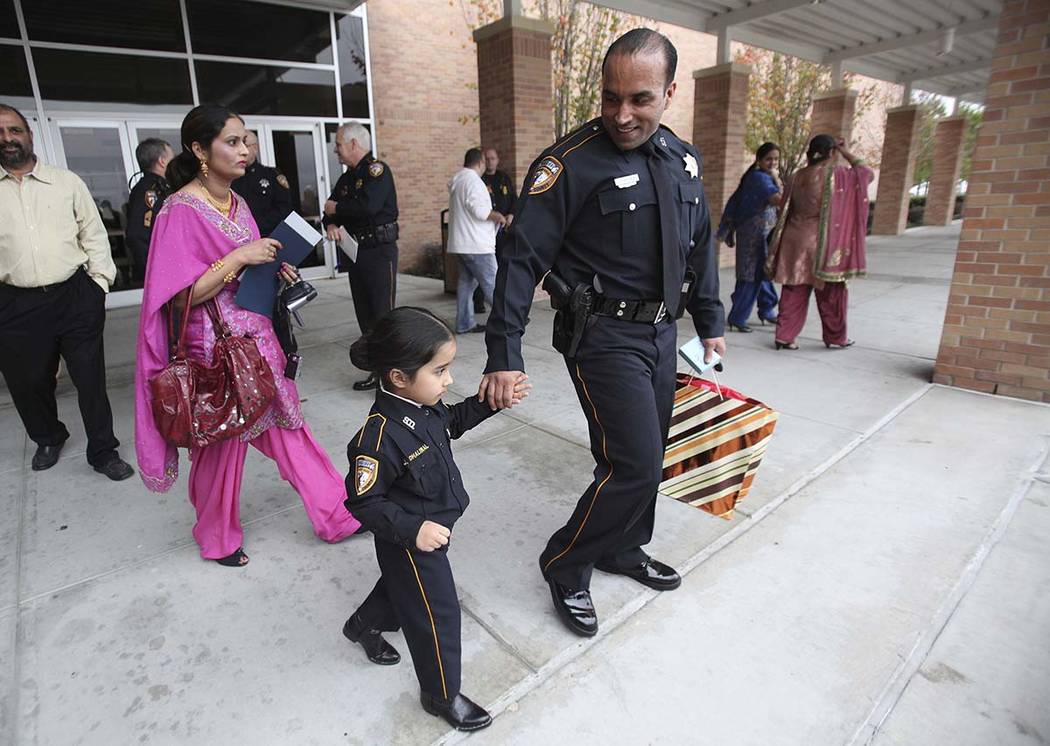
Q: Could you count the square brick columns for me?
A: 6